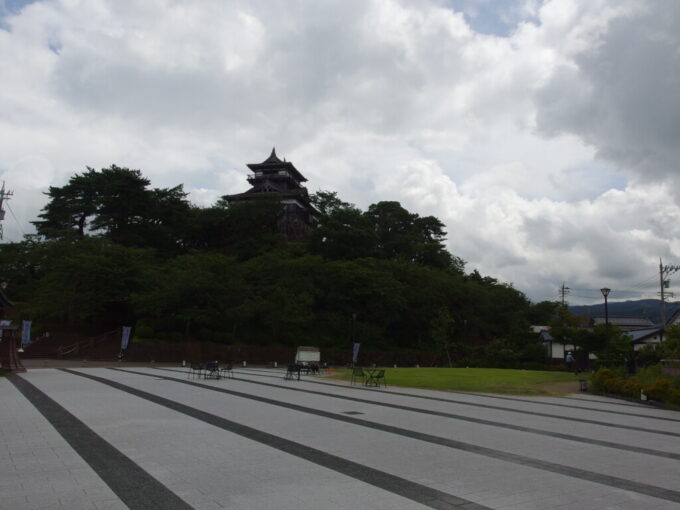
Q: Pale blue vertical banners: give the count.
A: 3